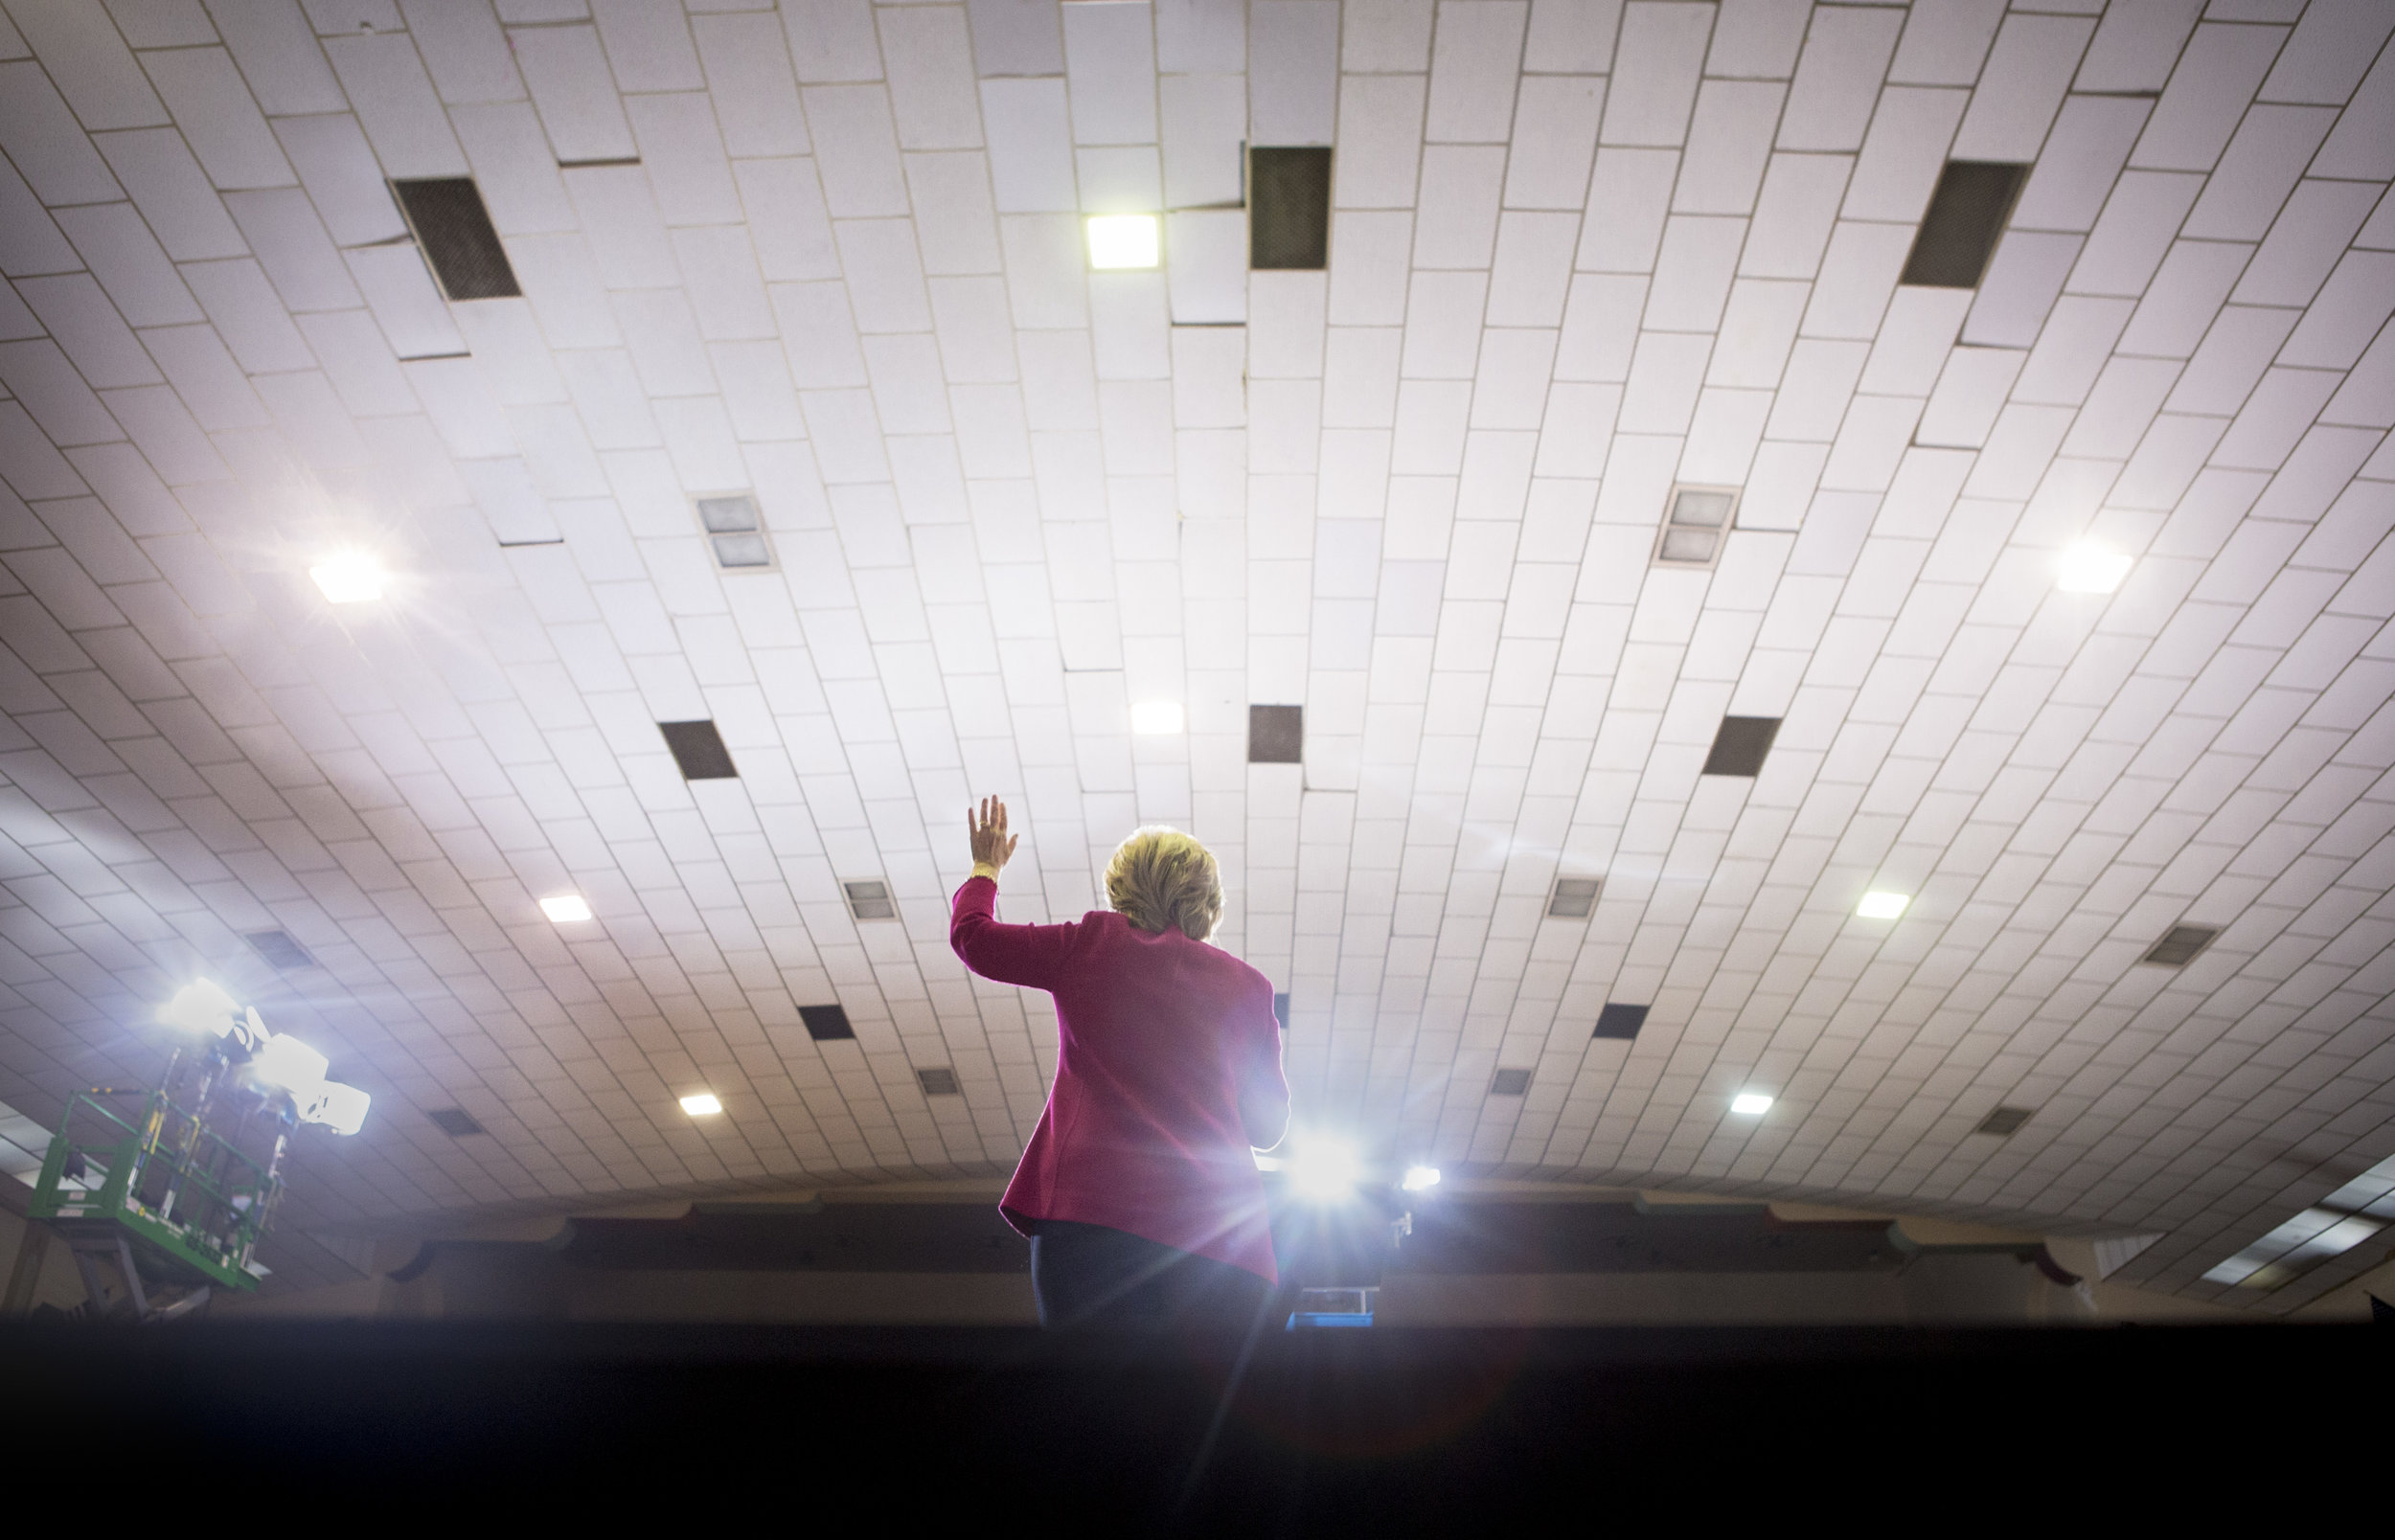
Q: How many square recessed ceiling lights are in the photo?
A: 8